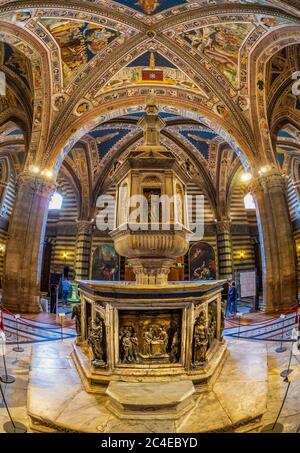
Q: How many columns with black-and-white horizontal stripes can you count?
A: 2